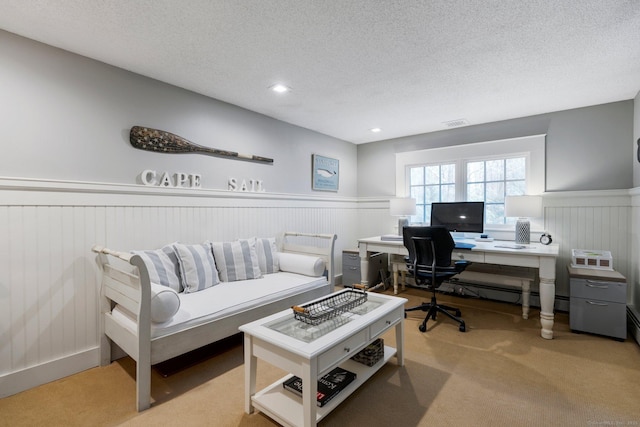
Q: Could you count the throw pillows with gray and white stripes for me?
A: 4